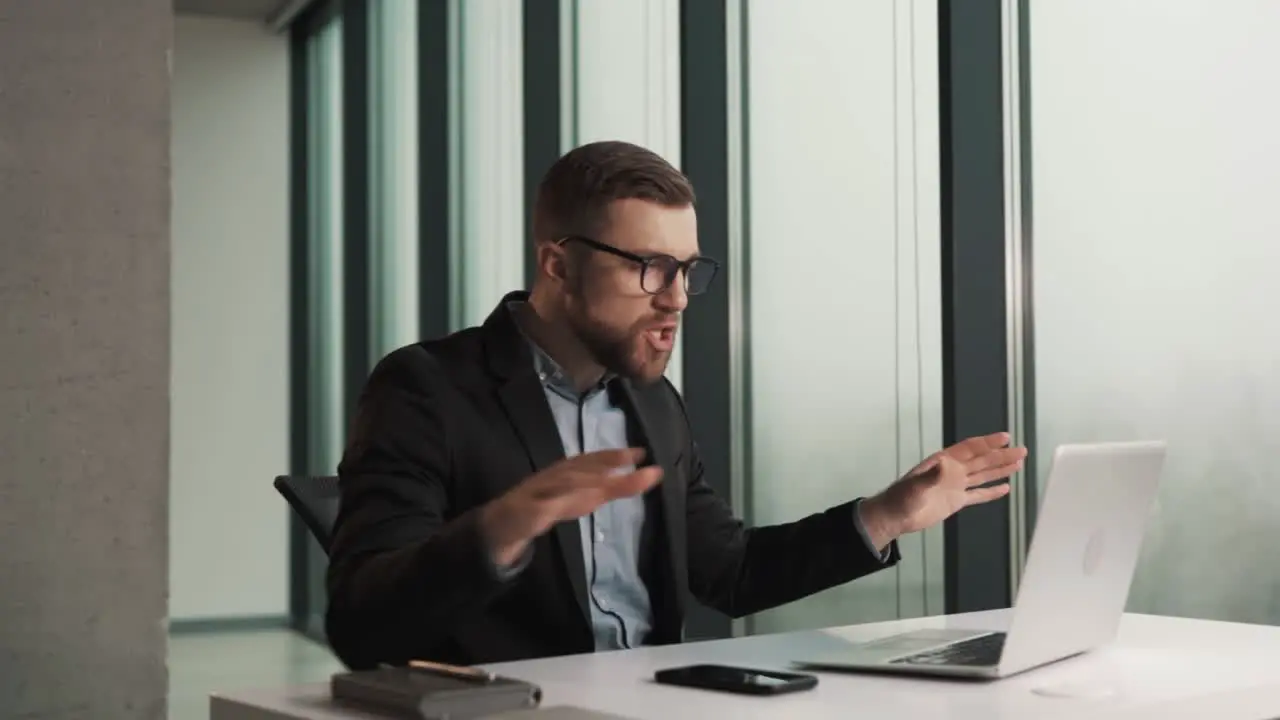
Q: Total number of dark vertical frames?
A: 6